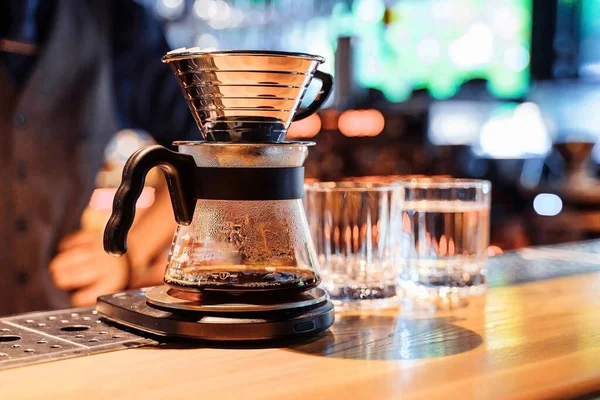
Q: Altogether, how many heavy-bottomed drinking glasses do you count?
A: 2